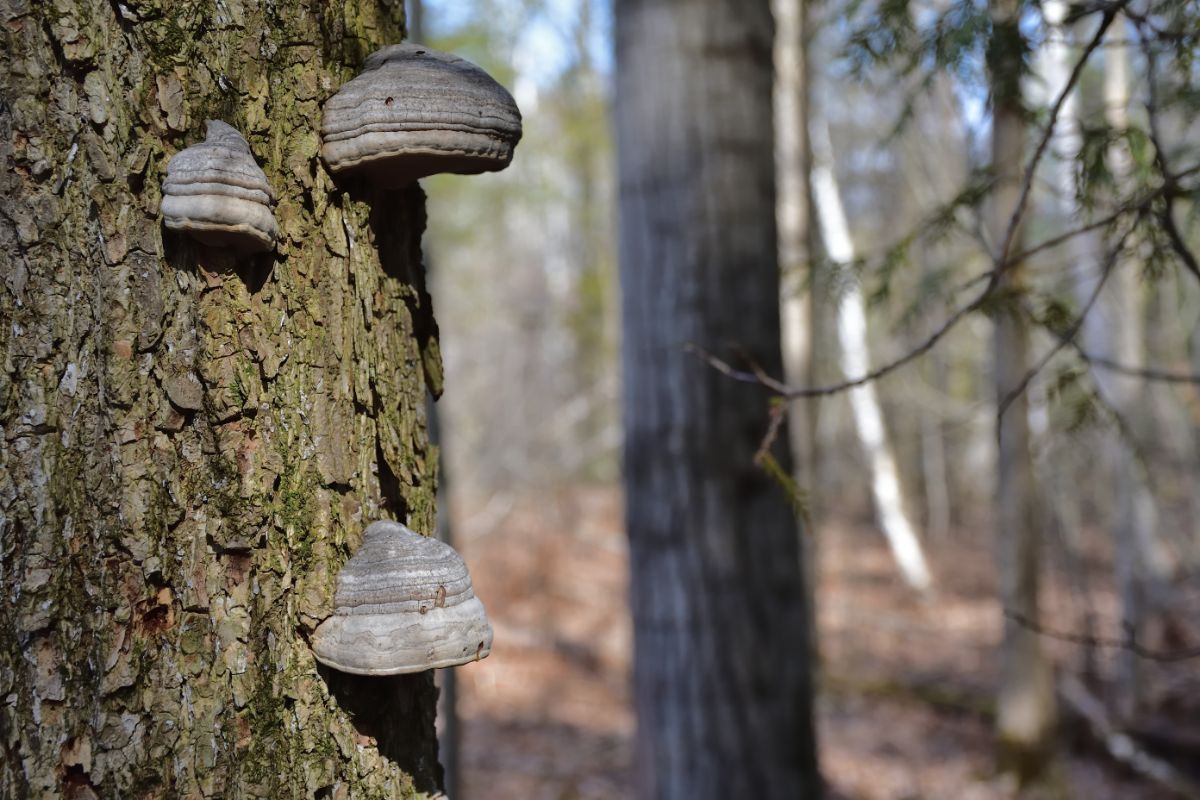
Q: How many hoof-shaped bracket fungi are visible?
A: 3